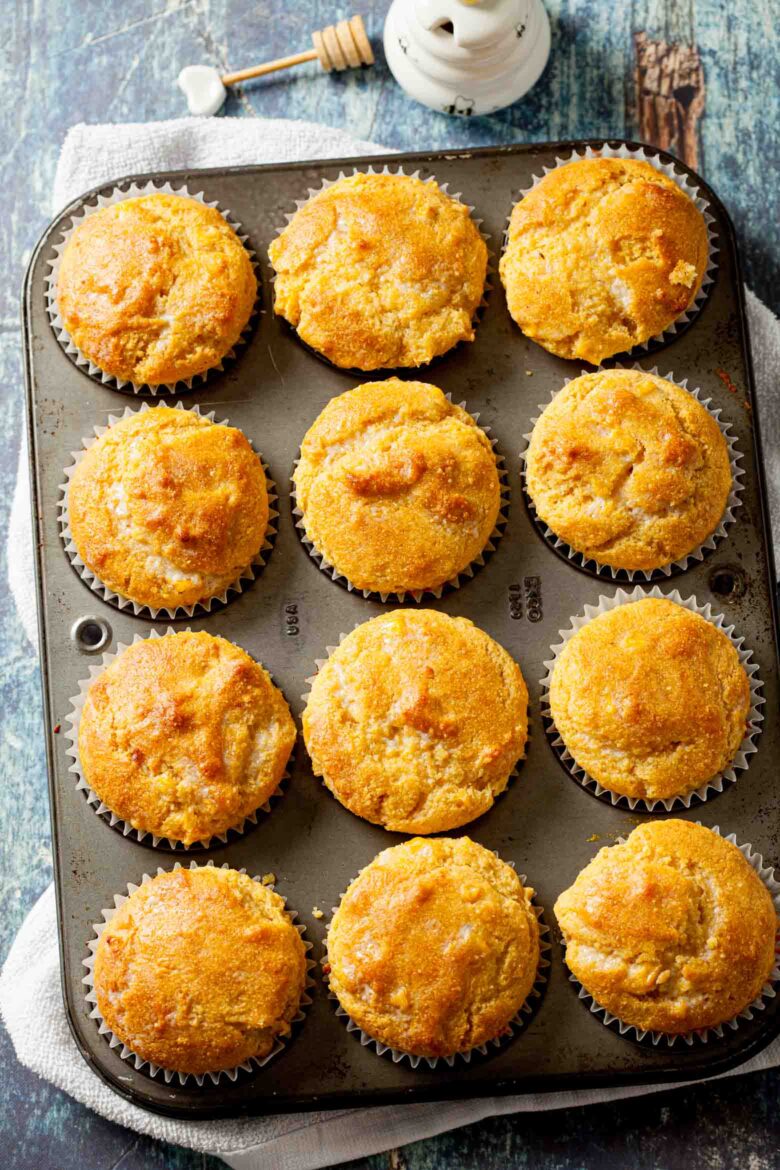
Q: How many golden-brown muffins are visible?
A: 12